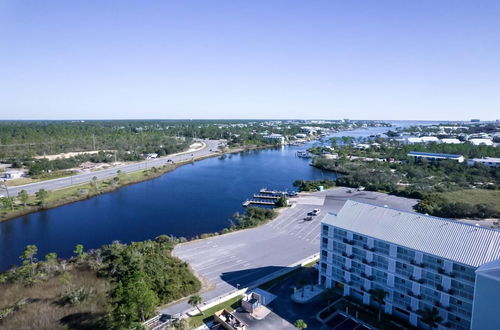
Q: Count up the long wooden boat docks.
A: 3